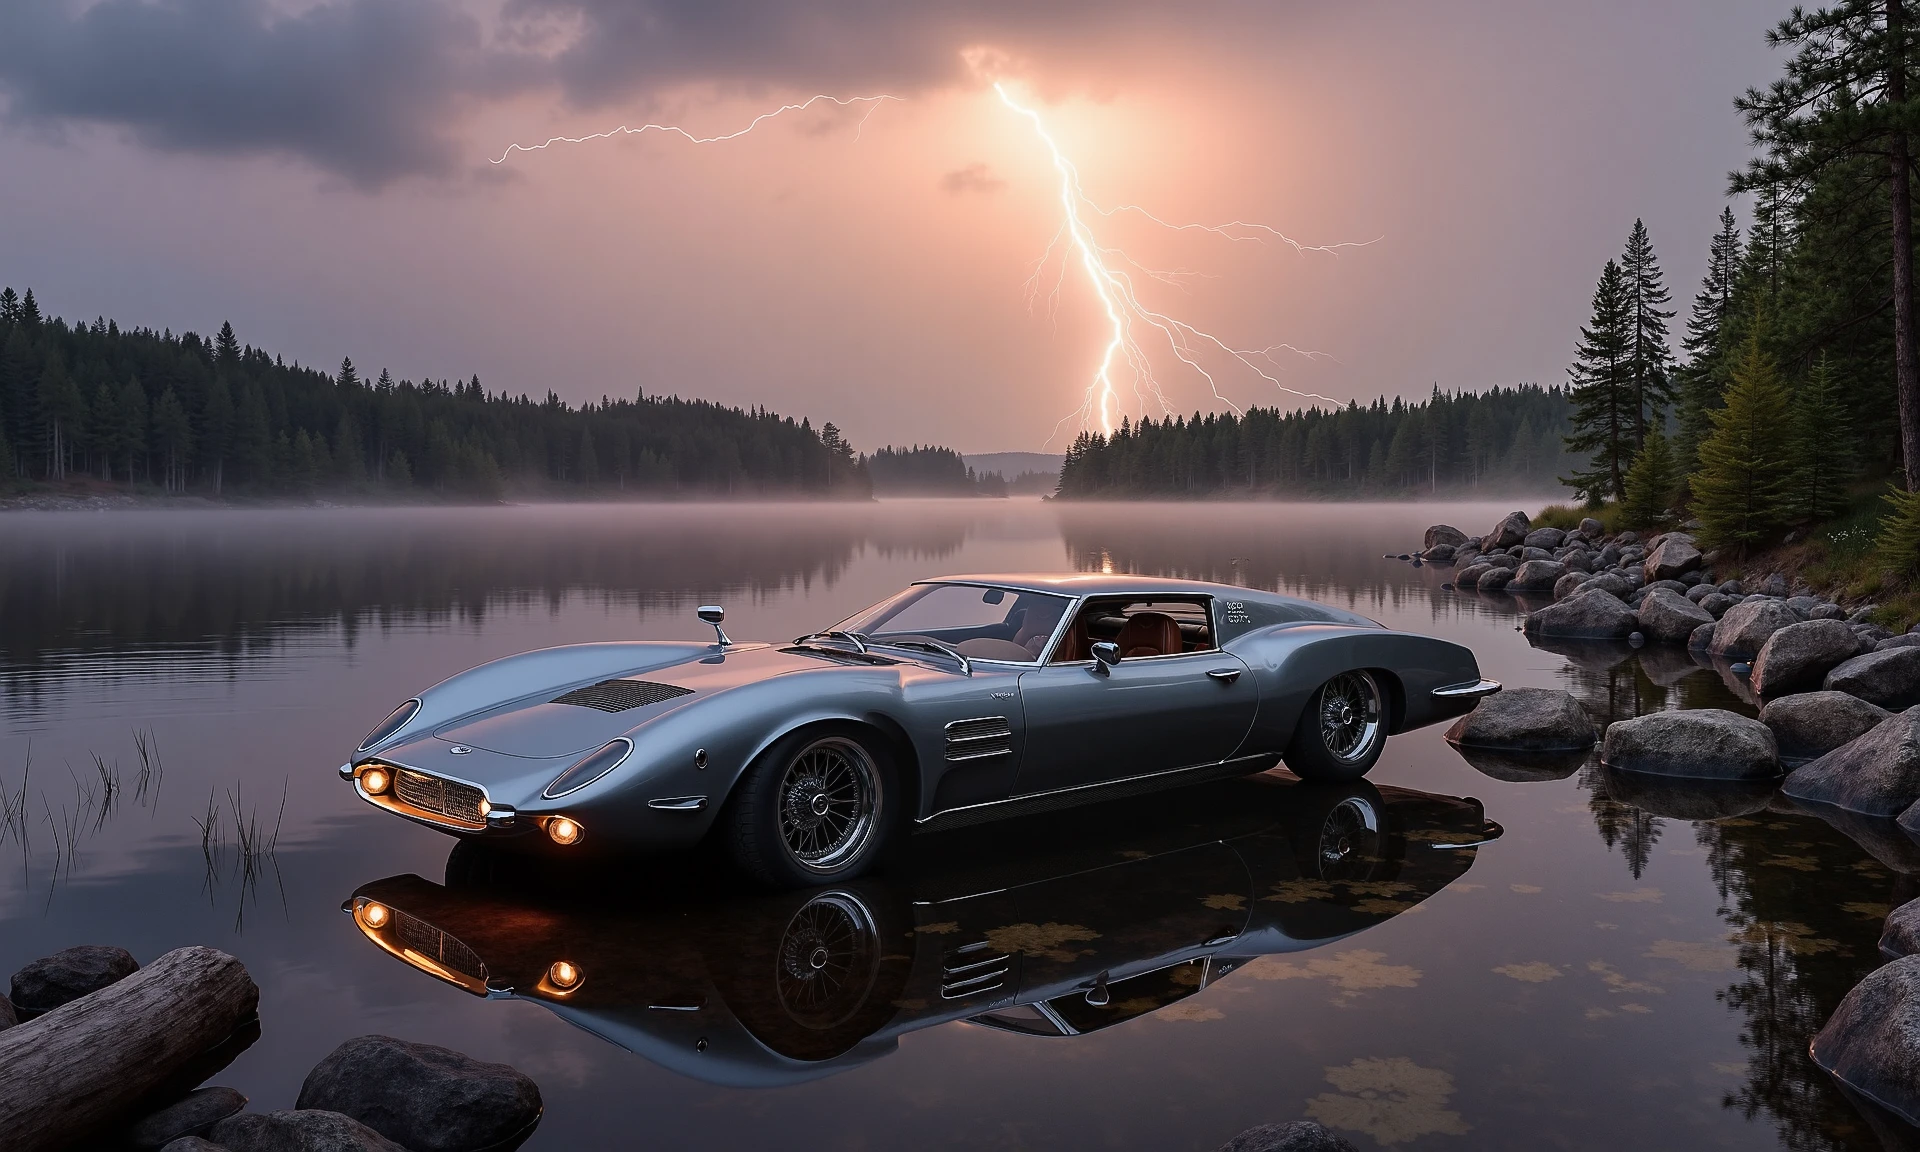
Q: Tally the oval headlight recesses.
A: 2